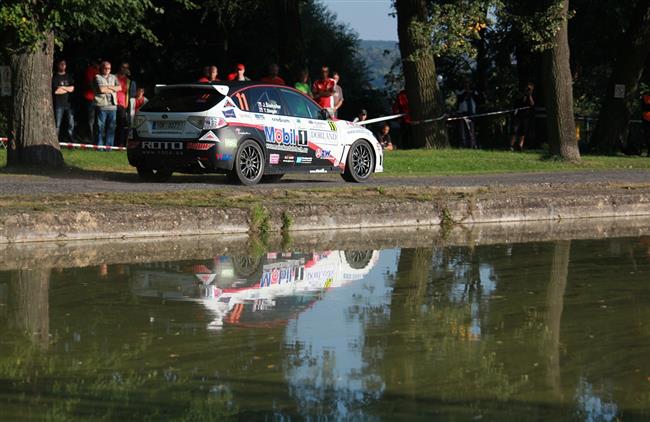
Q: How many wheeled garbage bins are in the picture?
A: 0